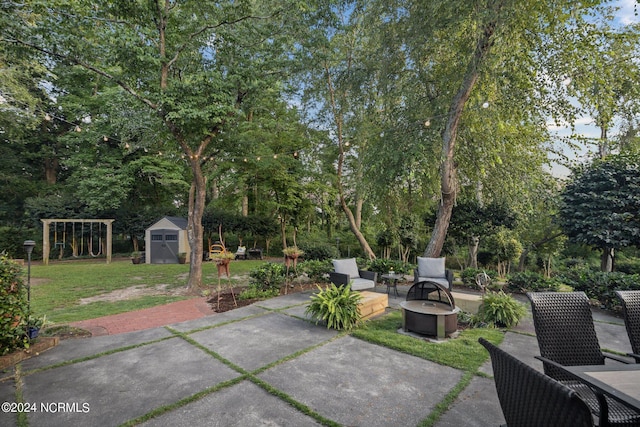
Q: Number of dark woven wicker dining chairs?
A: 3